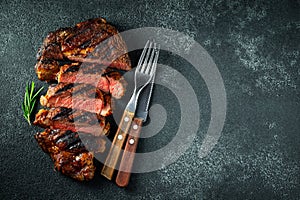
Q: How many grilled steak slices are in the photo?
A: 5